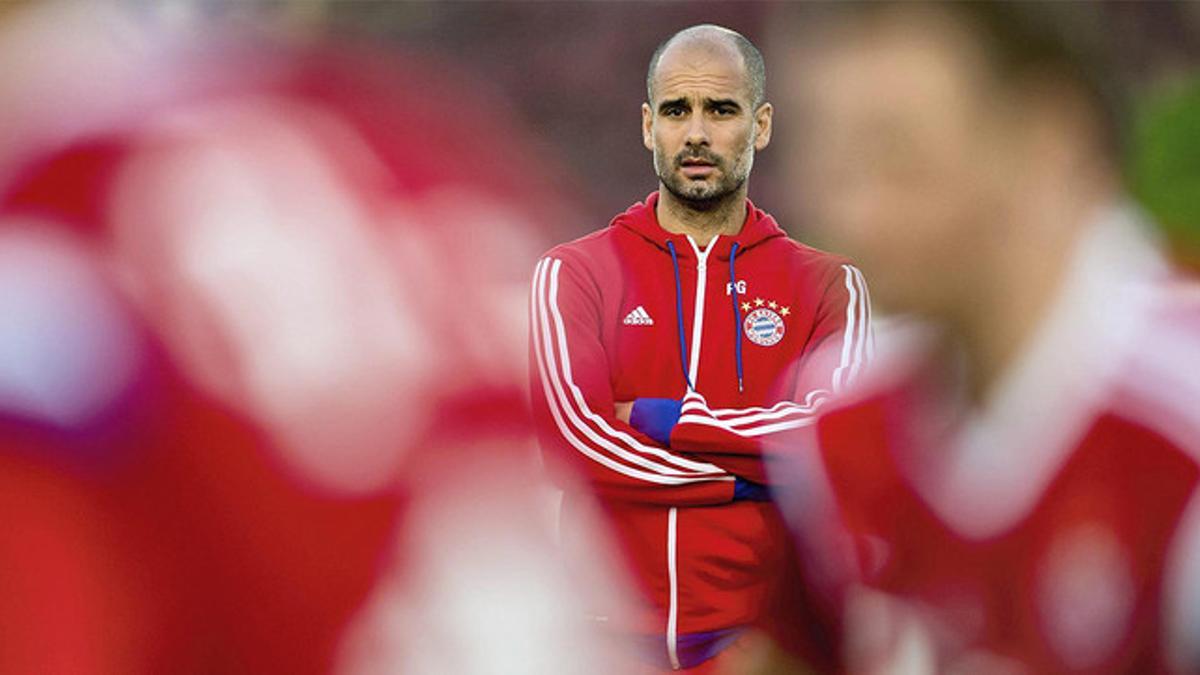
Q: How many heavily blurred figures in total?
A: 2